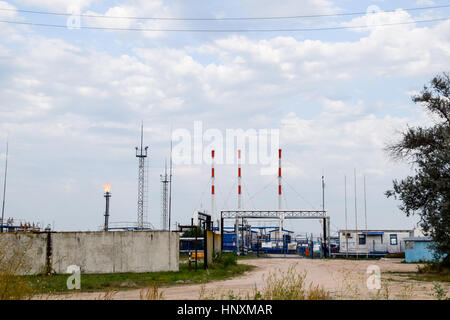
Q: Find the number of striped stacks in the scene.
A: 3